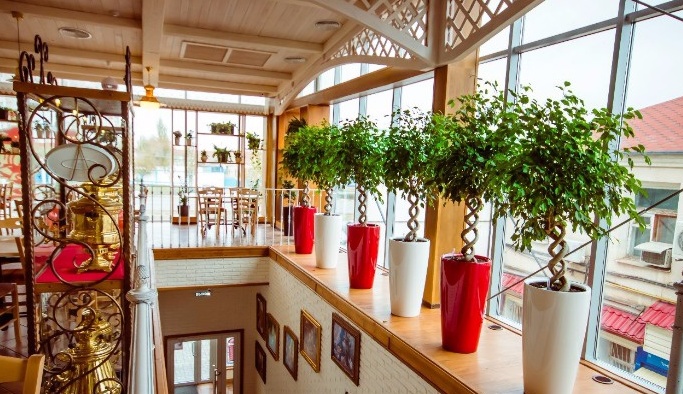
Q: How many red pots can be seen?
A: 3